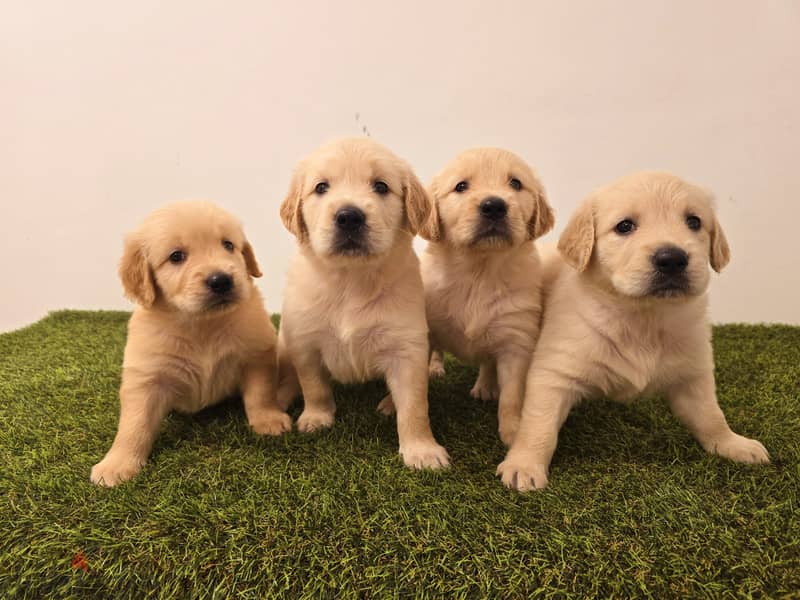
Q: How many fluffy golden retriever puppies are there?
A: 4